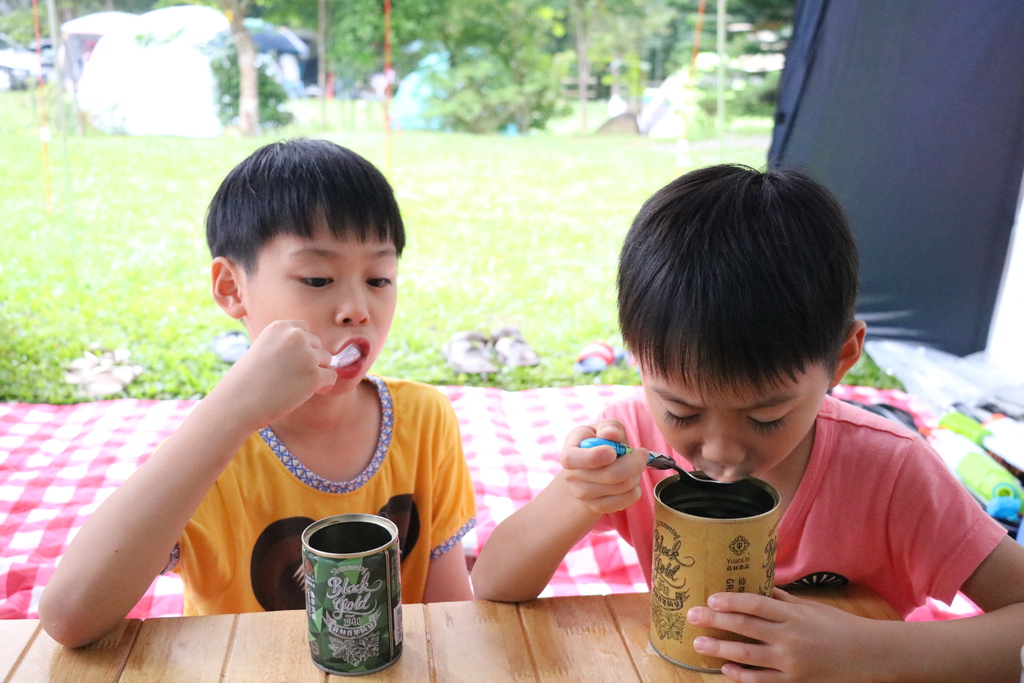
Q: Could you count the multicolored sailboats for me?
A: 0